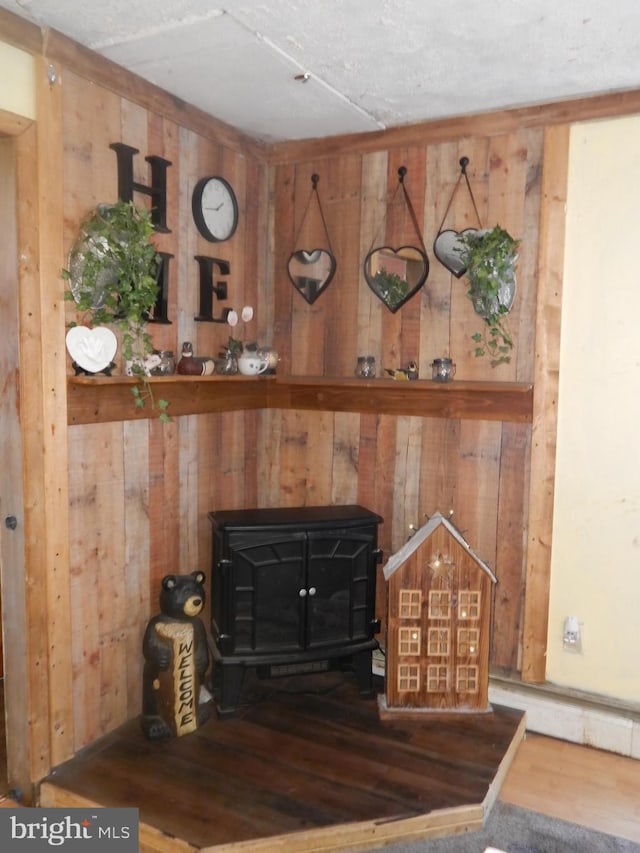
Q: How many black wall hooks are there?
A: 3